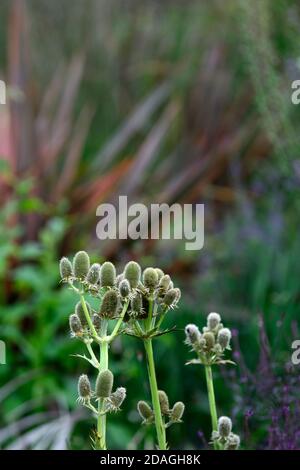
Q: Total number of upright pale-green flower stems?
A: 3